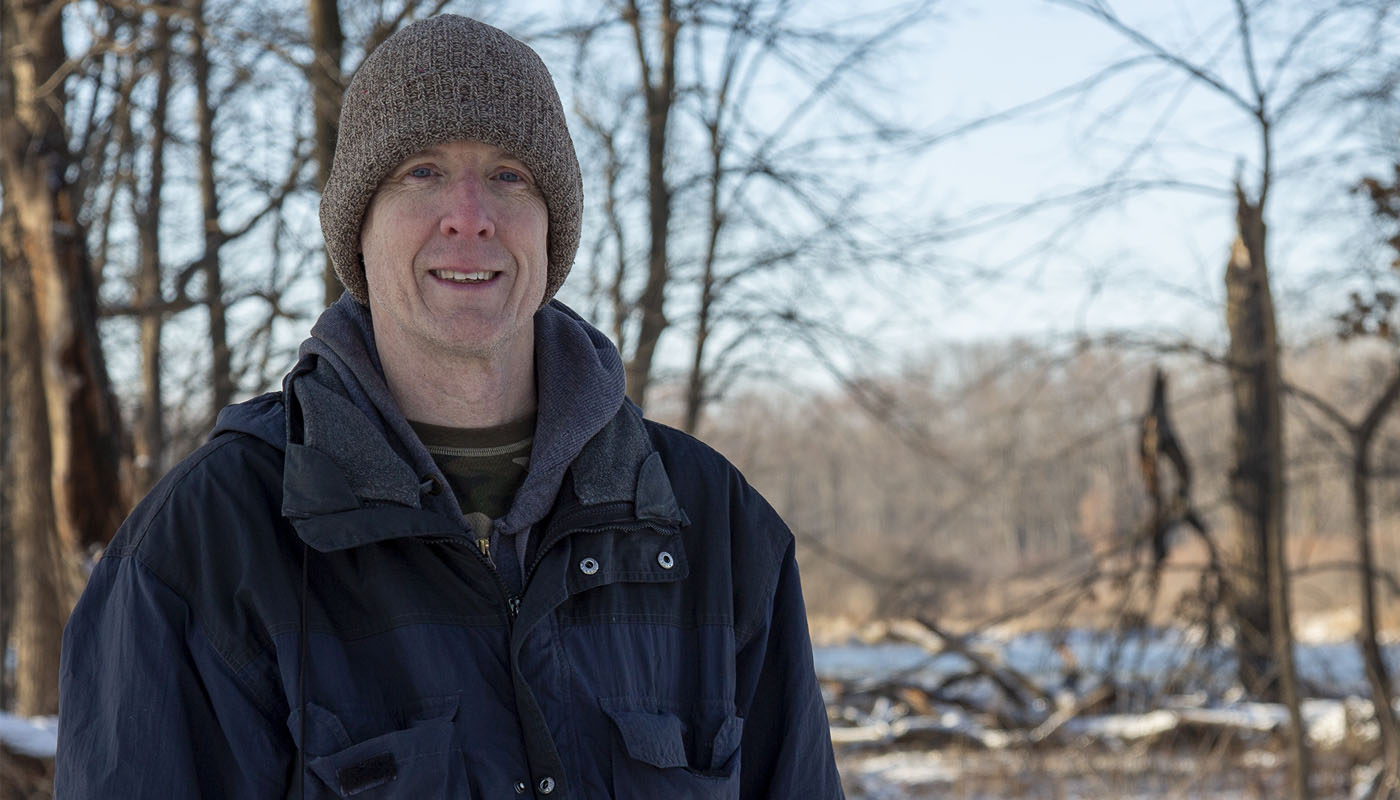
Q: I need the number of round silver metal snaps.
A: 4